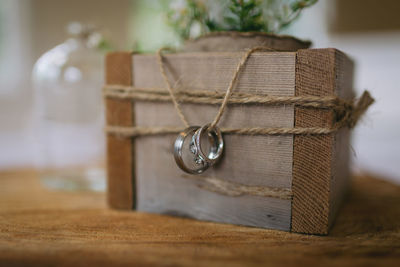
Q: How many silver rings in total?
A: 2